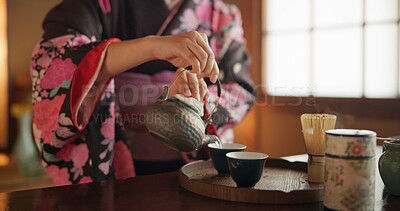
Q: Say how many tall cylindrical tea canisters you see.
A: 1